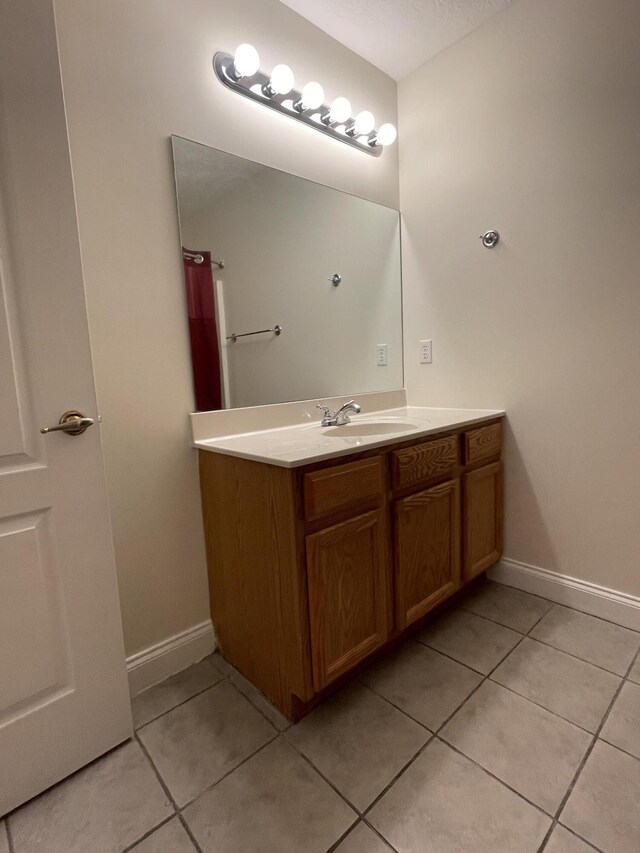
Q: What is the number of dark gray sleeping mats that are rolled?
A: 0